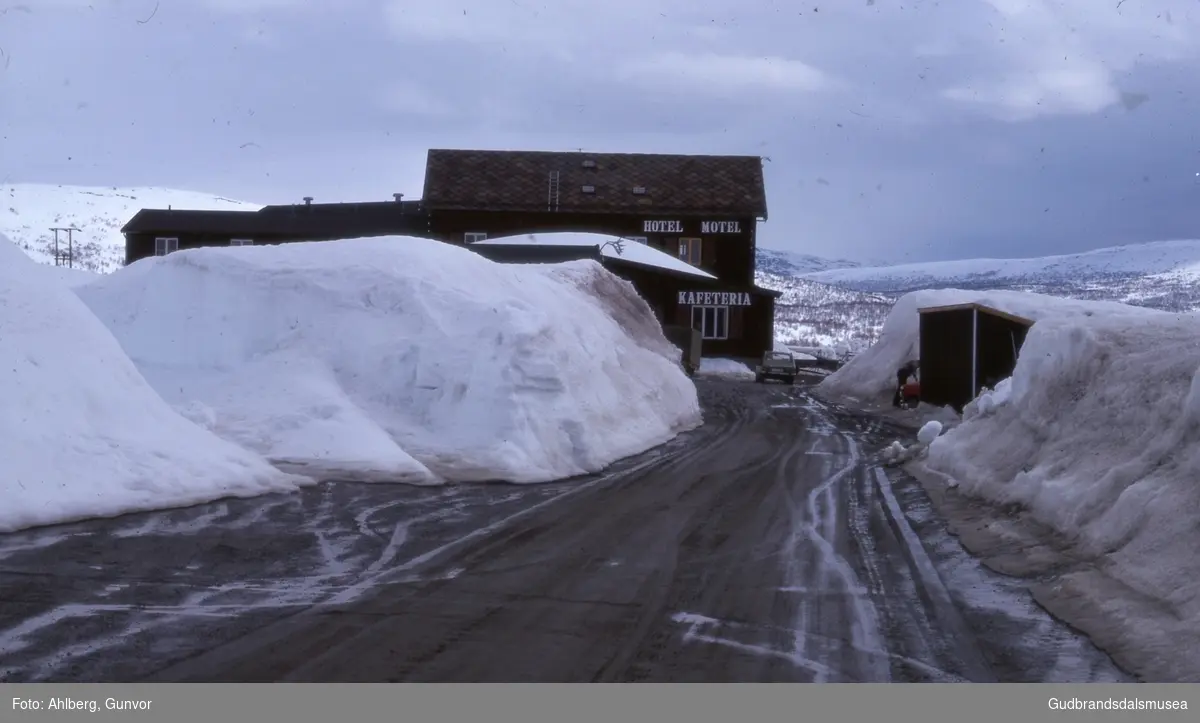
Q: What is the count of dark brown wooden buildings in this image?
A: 2